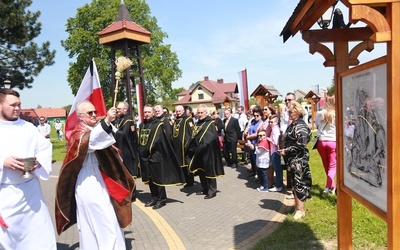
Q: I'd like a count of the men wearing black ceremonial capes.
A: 5